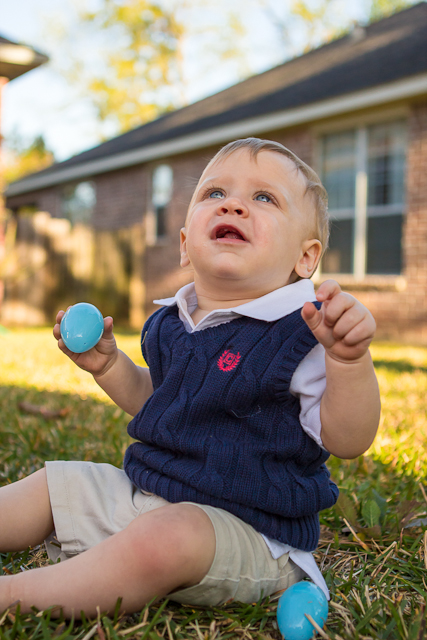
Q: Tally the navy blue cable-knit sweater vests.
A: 1